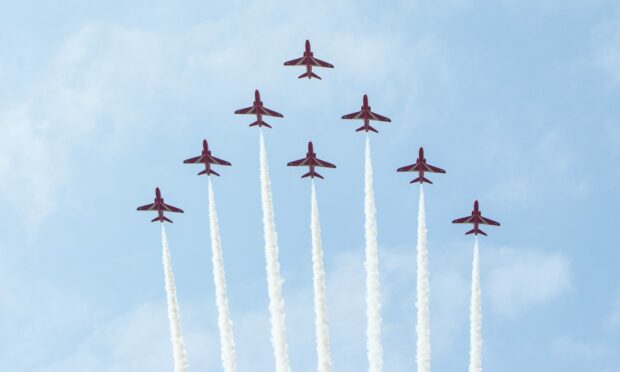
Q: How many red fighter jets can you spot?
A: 8